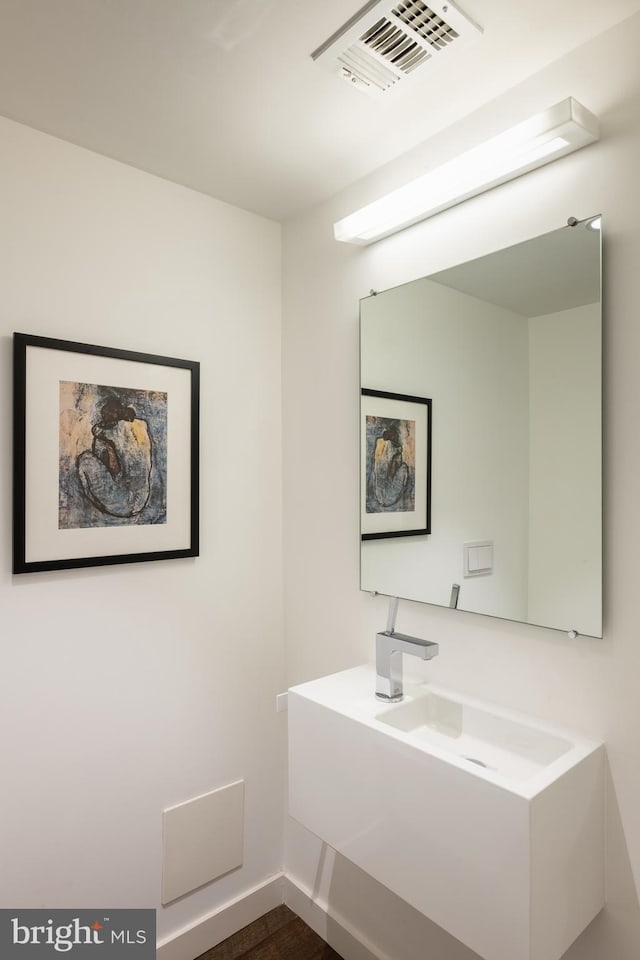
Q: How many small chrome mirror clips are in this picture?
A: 4